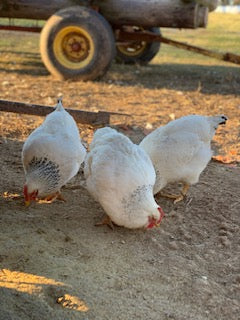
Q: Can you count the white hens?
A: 3